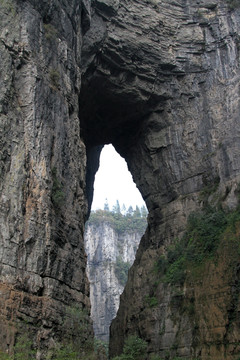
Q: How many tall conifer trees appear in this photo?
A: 6